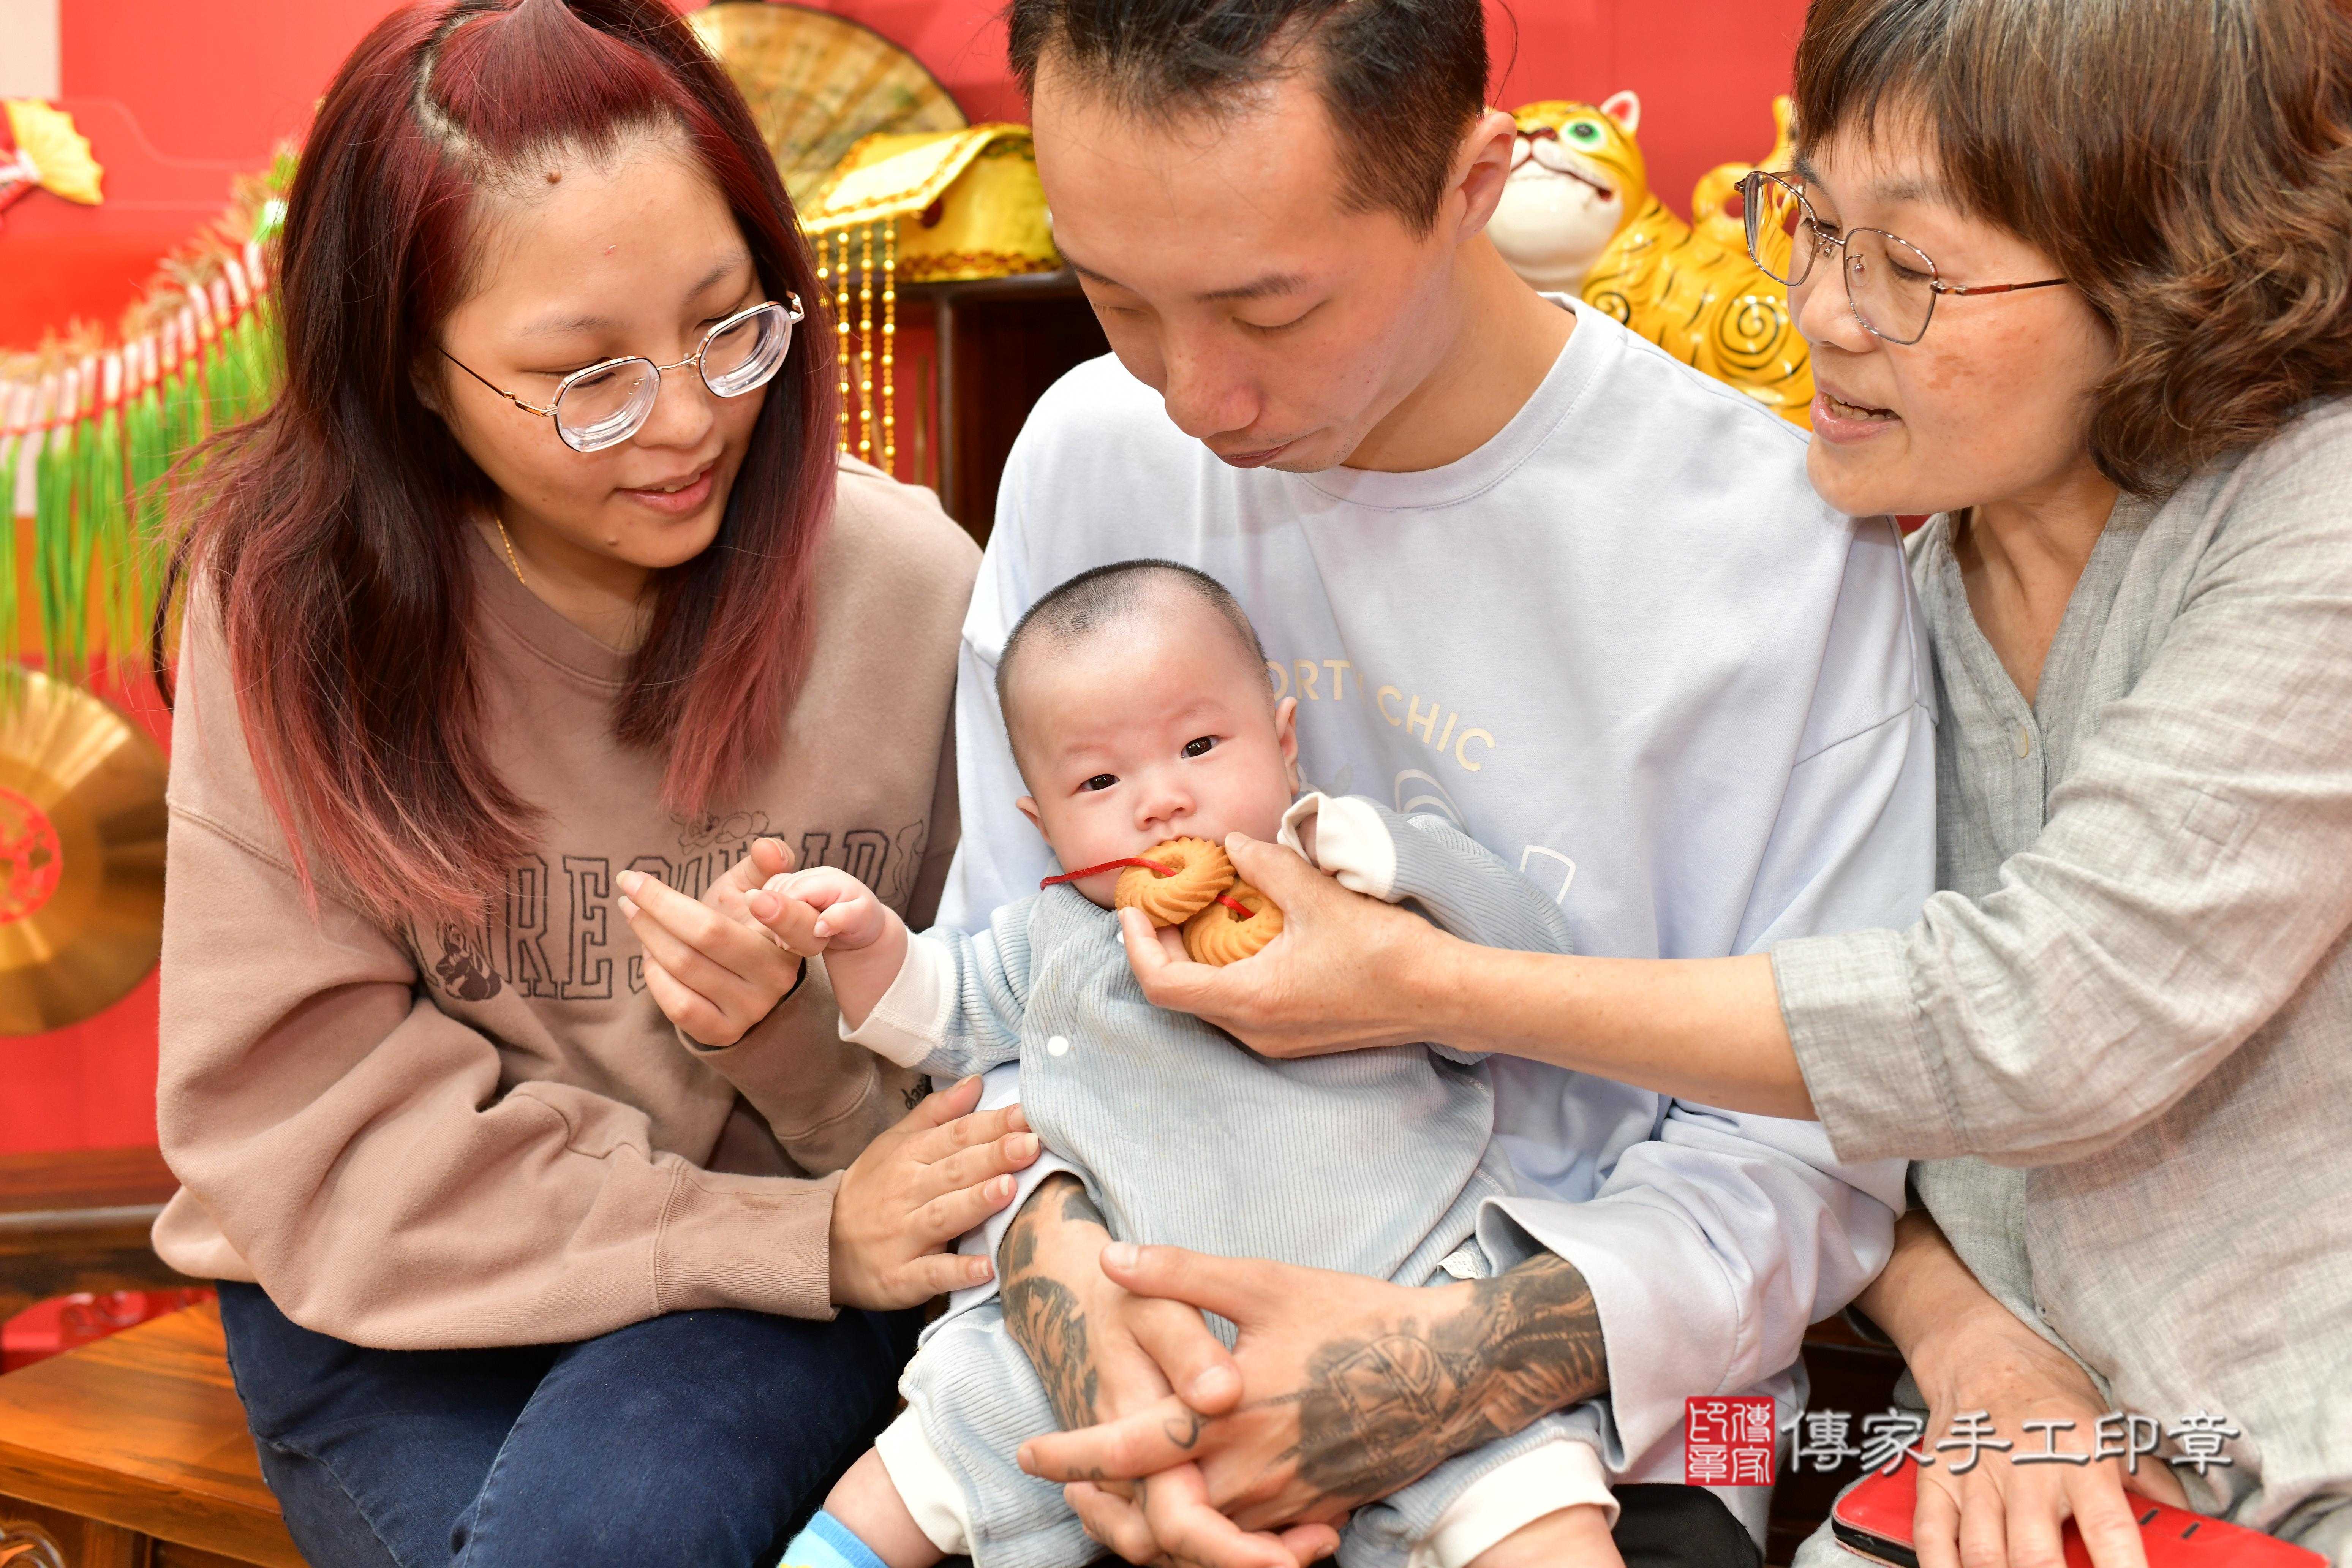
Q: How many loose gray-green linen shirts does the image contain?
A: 1